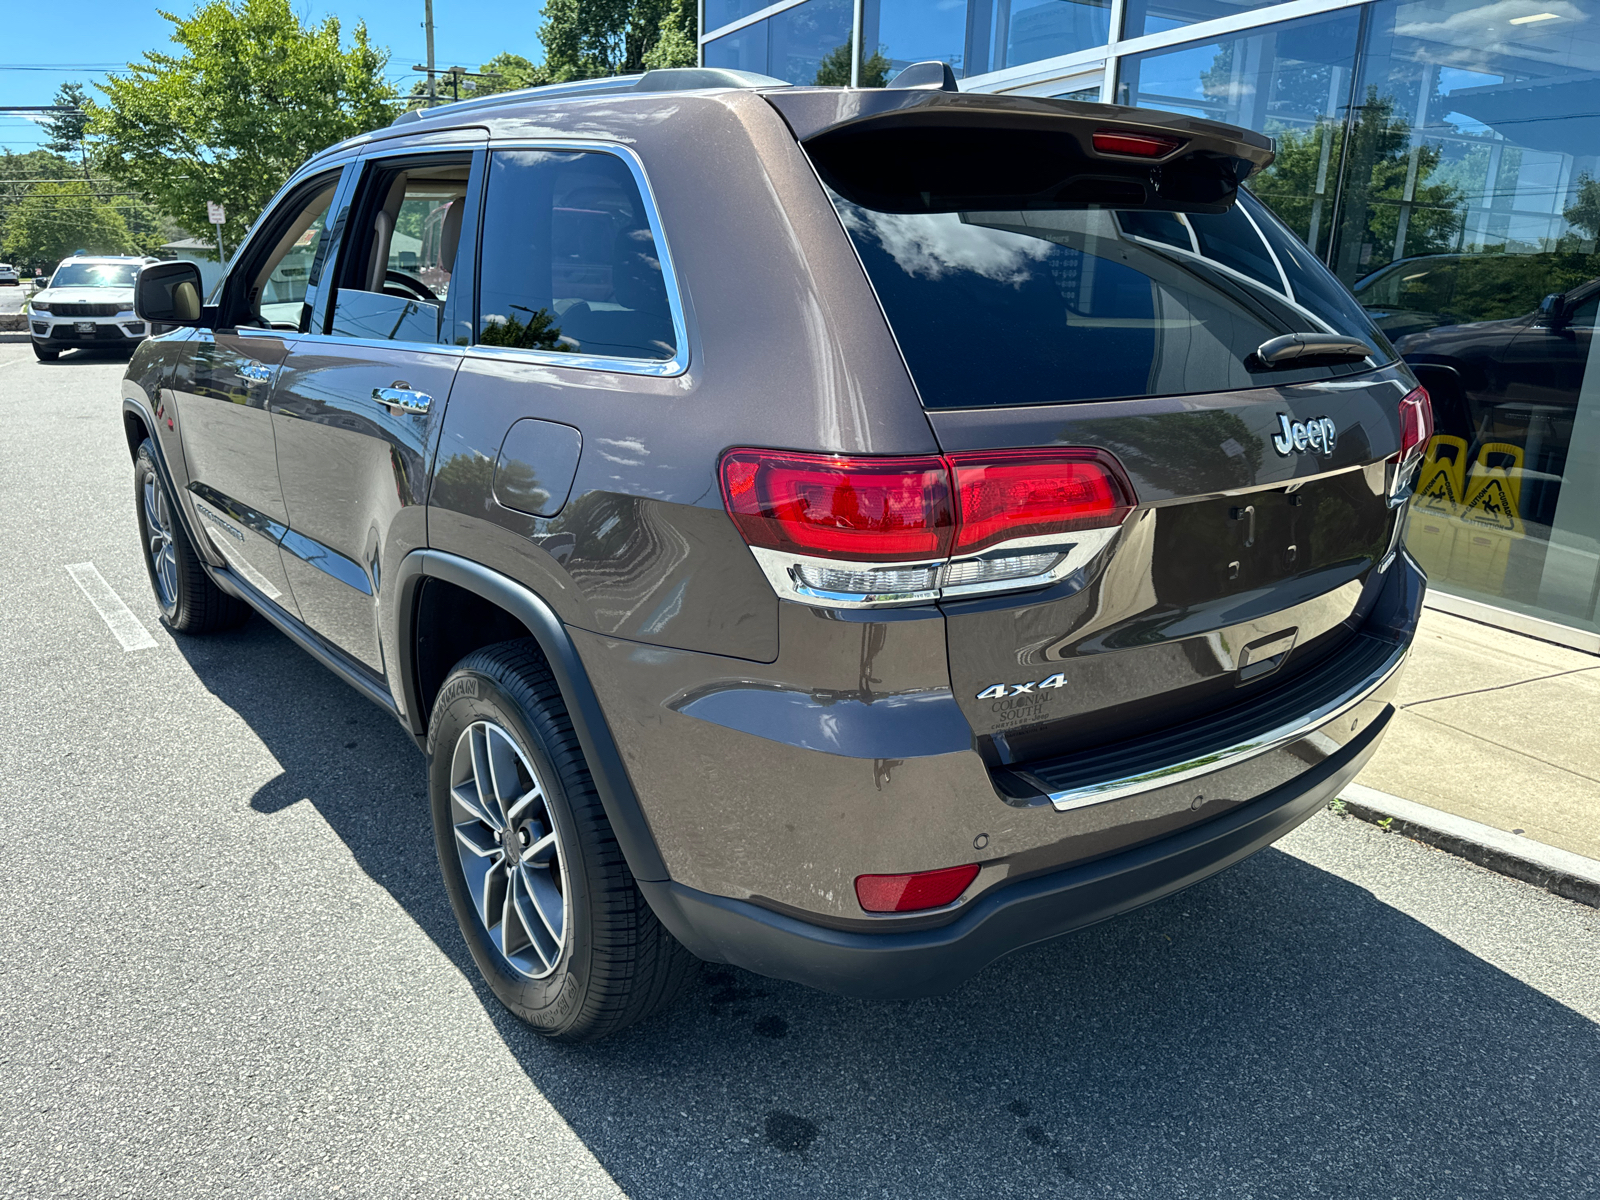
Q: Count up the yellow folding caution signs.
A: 2